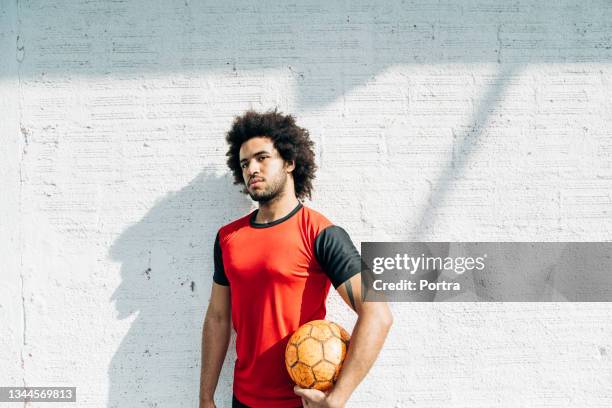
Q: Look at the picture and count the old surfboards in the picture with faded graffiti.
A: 0